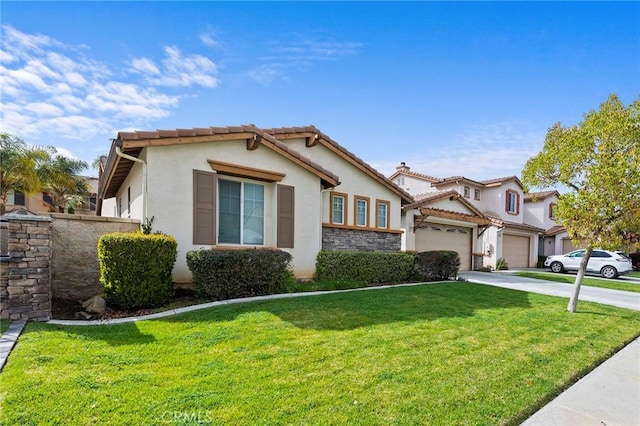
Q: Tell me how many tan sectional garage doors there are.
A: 3